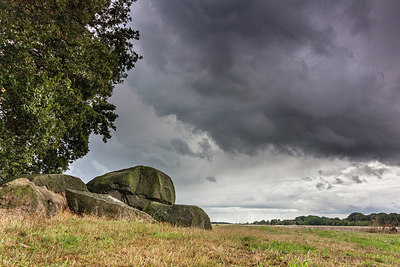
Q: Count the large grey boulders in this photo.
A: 5